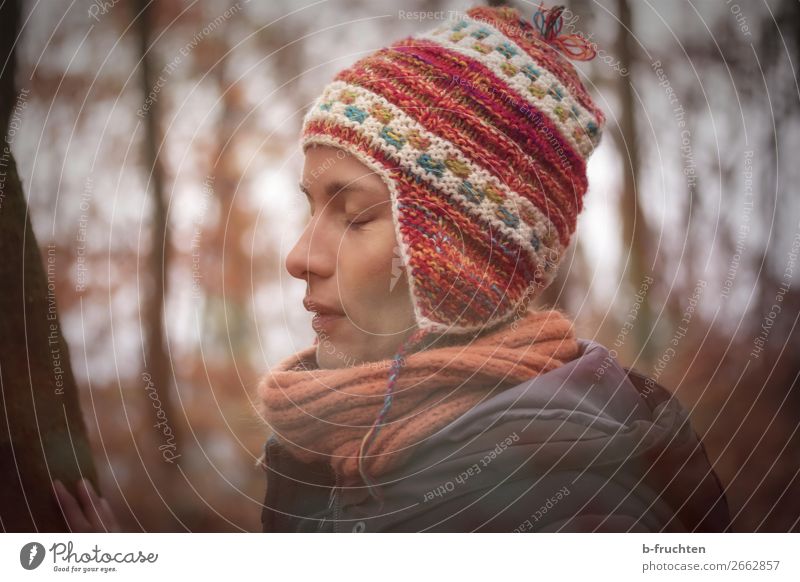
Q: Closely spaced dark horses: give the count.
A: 0